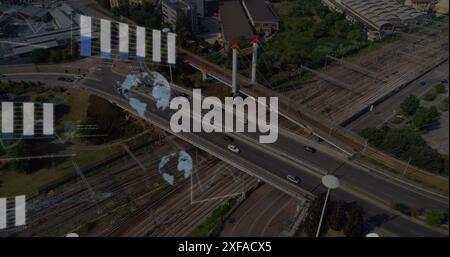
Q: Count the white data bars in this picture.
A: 11